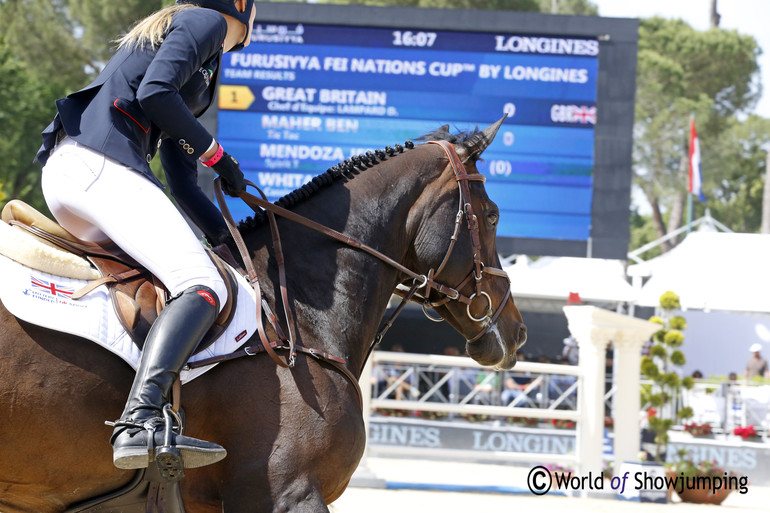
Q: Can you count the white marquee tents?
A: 2